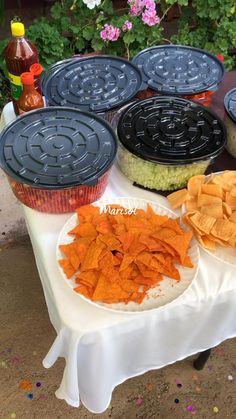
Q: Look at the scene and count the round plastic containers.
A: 5